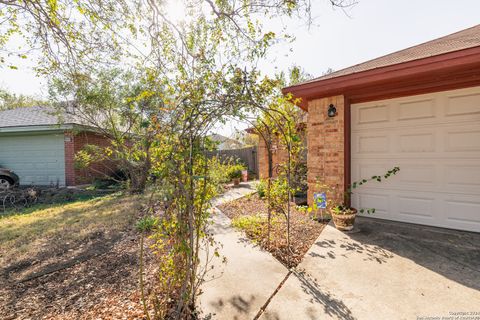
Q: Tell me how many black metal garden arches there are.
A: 1